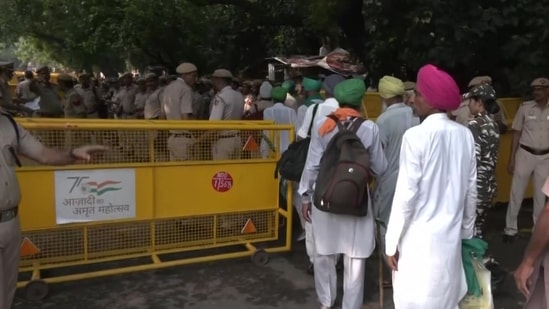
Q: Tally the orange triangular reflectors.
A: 3